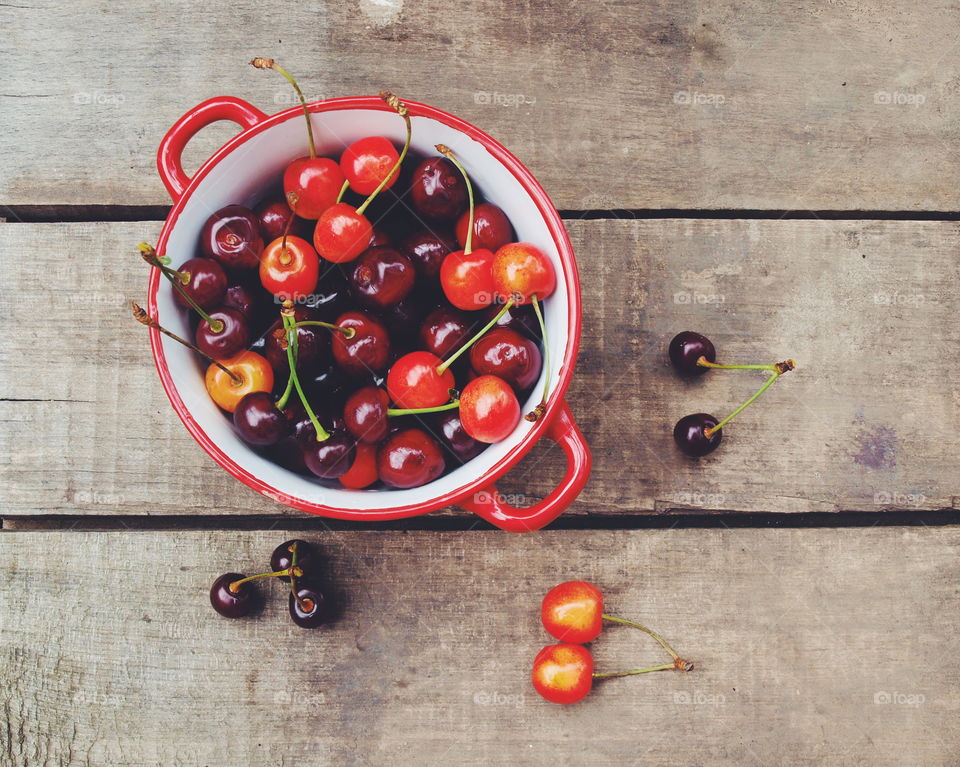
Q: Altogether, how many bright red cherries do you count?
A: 11